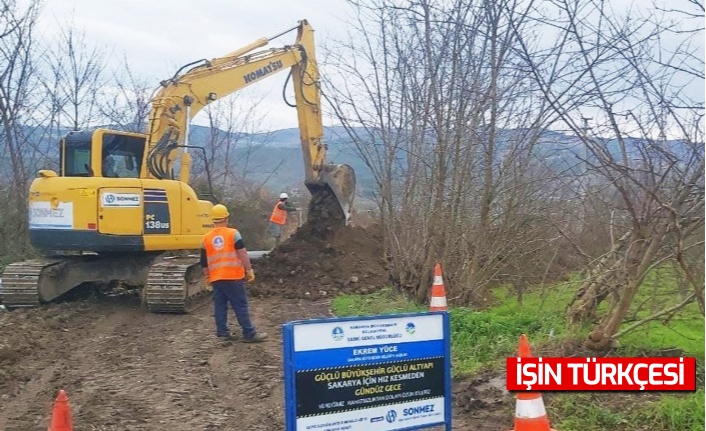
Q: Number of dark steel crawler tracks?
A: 2